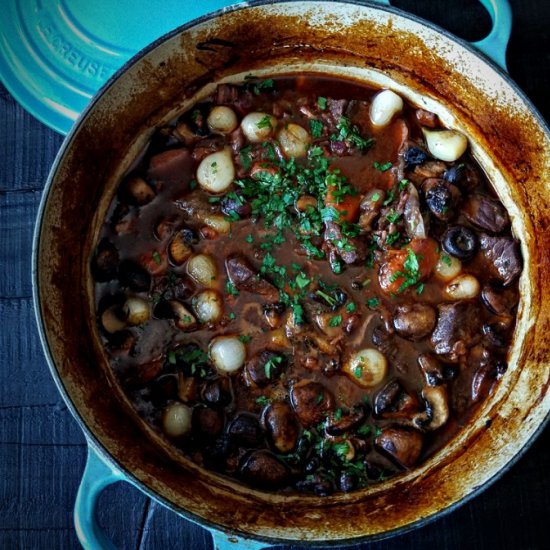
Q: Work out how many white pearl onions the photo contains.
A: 14